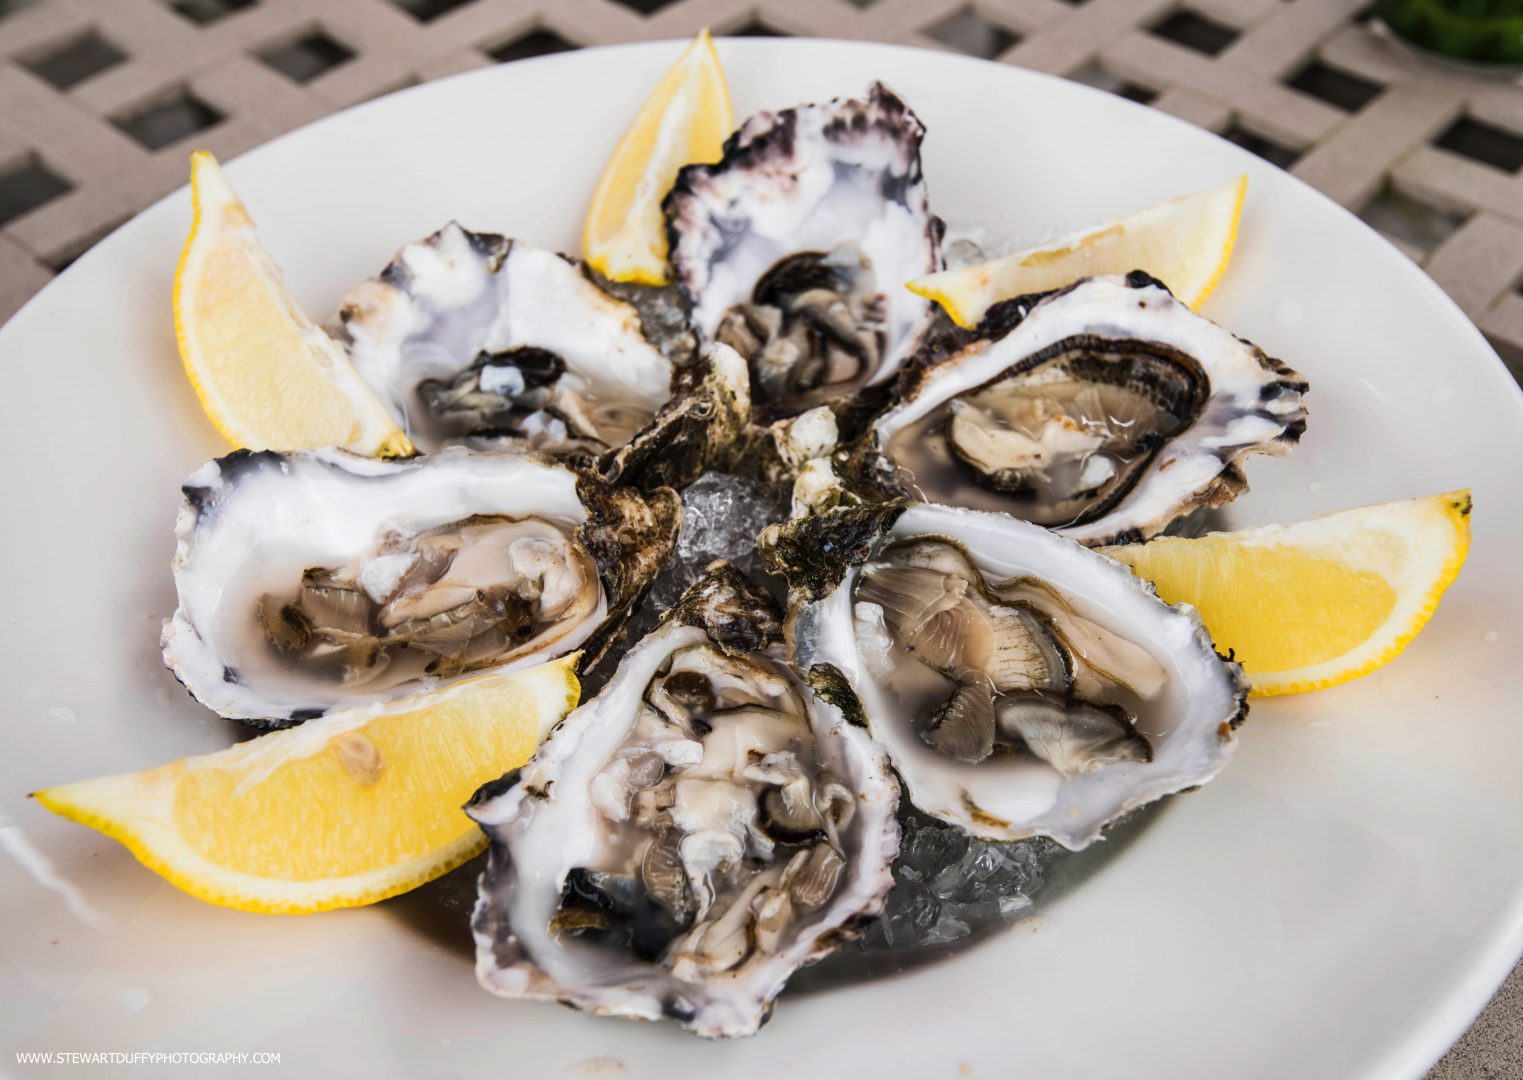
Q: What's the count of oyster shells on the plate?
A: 6